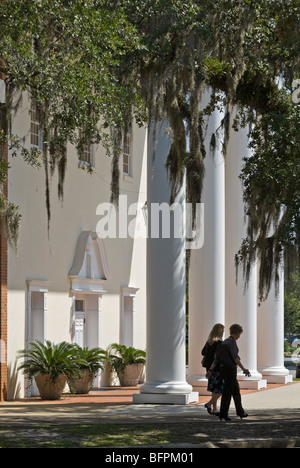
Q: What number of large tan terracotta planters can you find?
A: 3